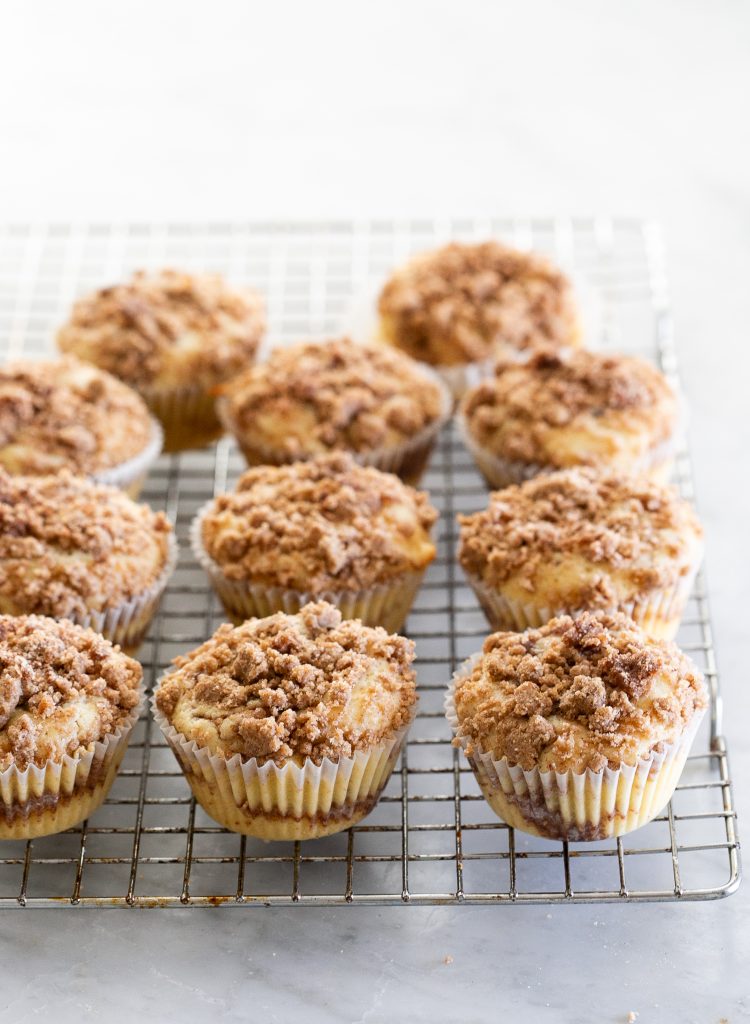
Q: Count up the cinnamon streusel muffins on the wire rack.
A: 11